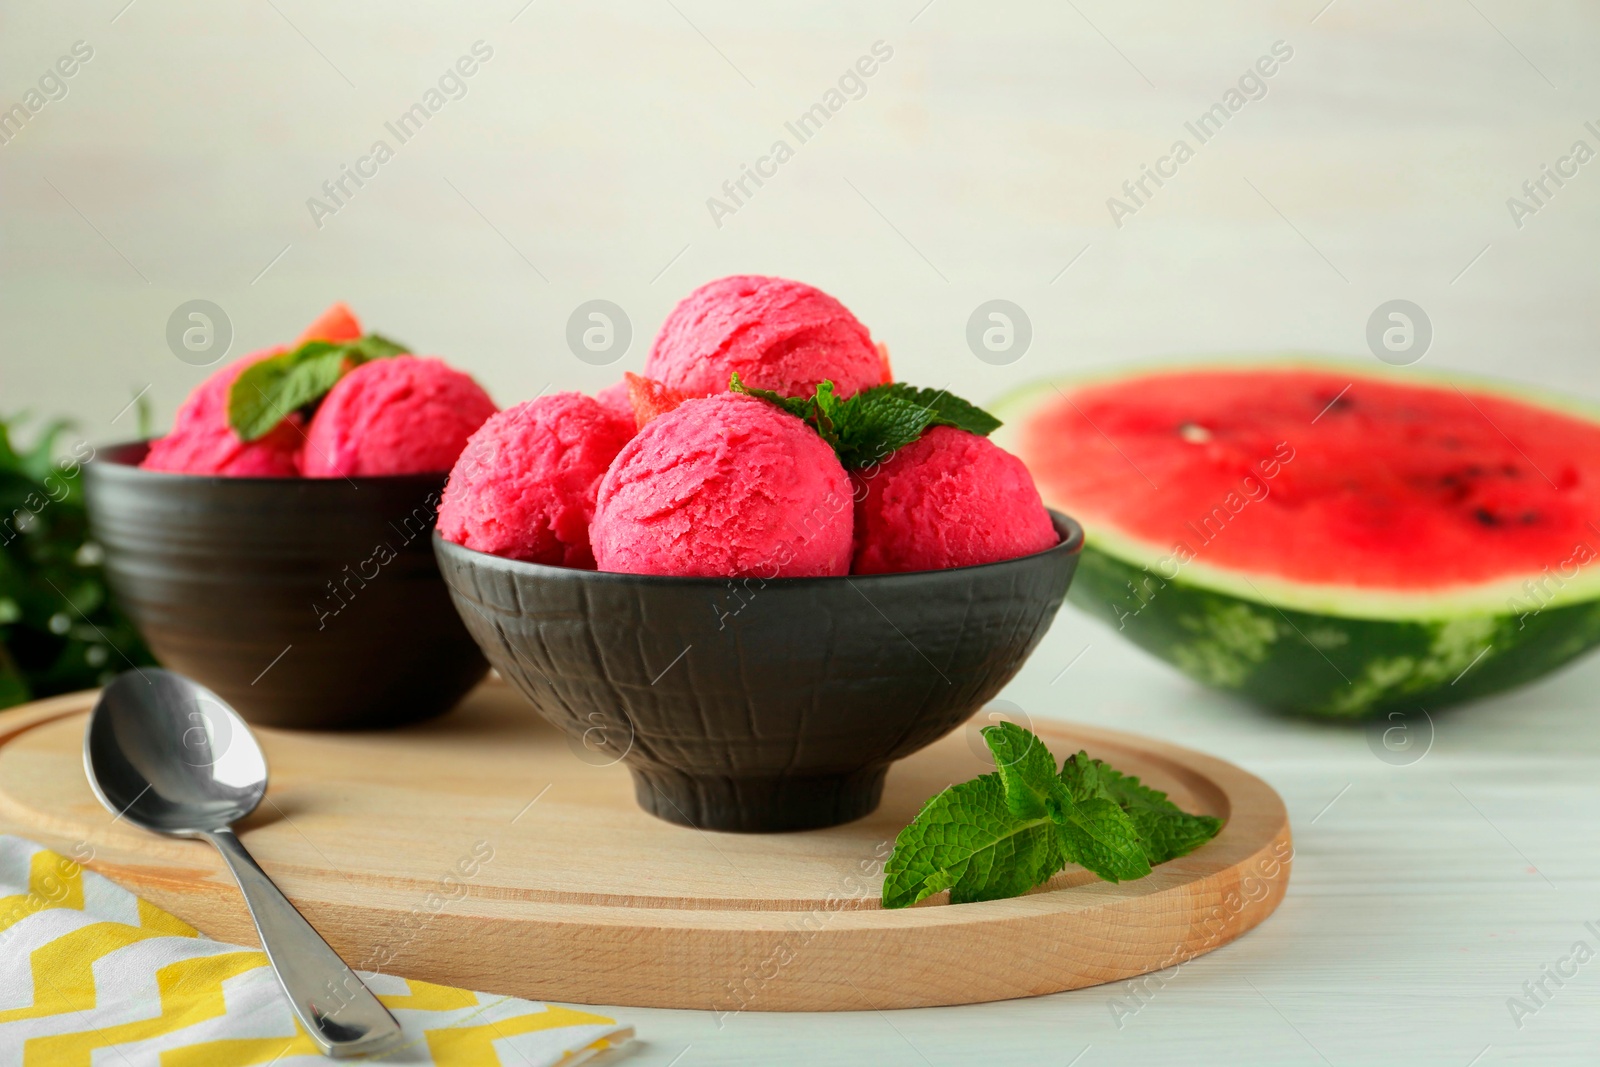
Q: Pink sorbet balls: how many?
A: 7